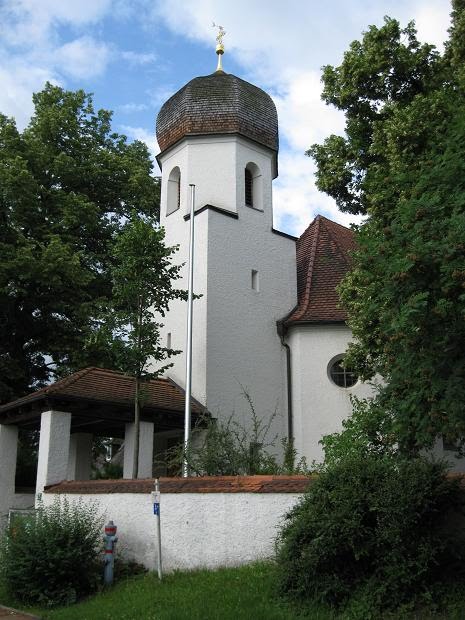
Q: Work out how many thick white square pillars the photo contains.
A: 4